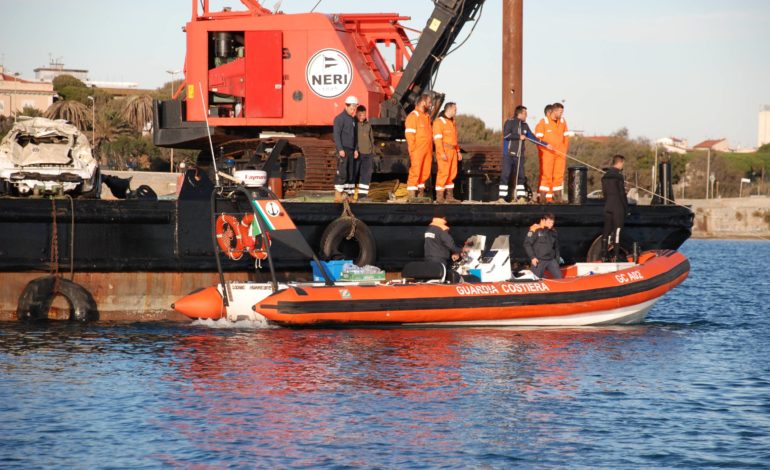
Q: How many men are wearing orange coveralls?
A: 4